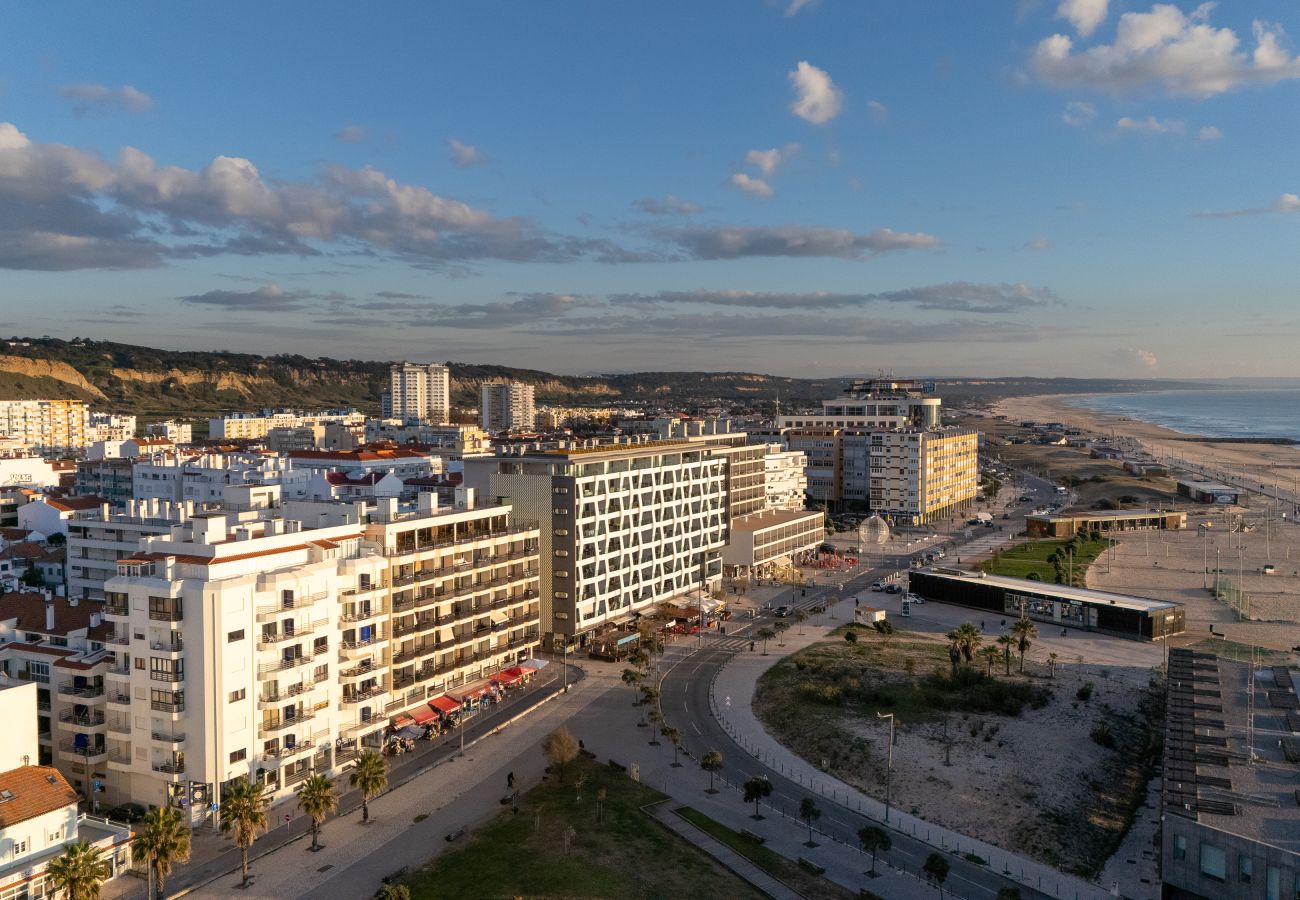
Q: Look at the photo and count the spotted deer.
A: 0